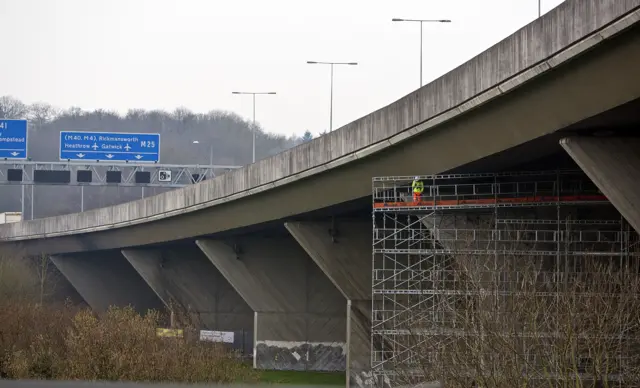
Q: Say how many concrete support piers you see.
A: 6